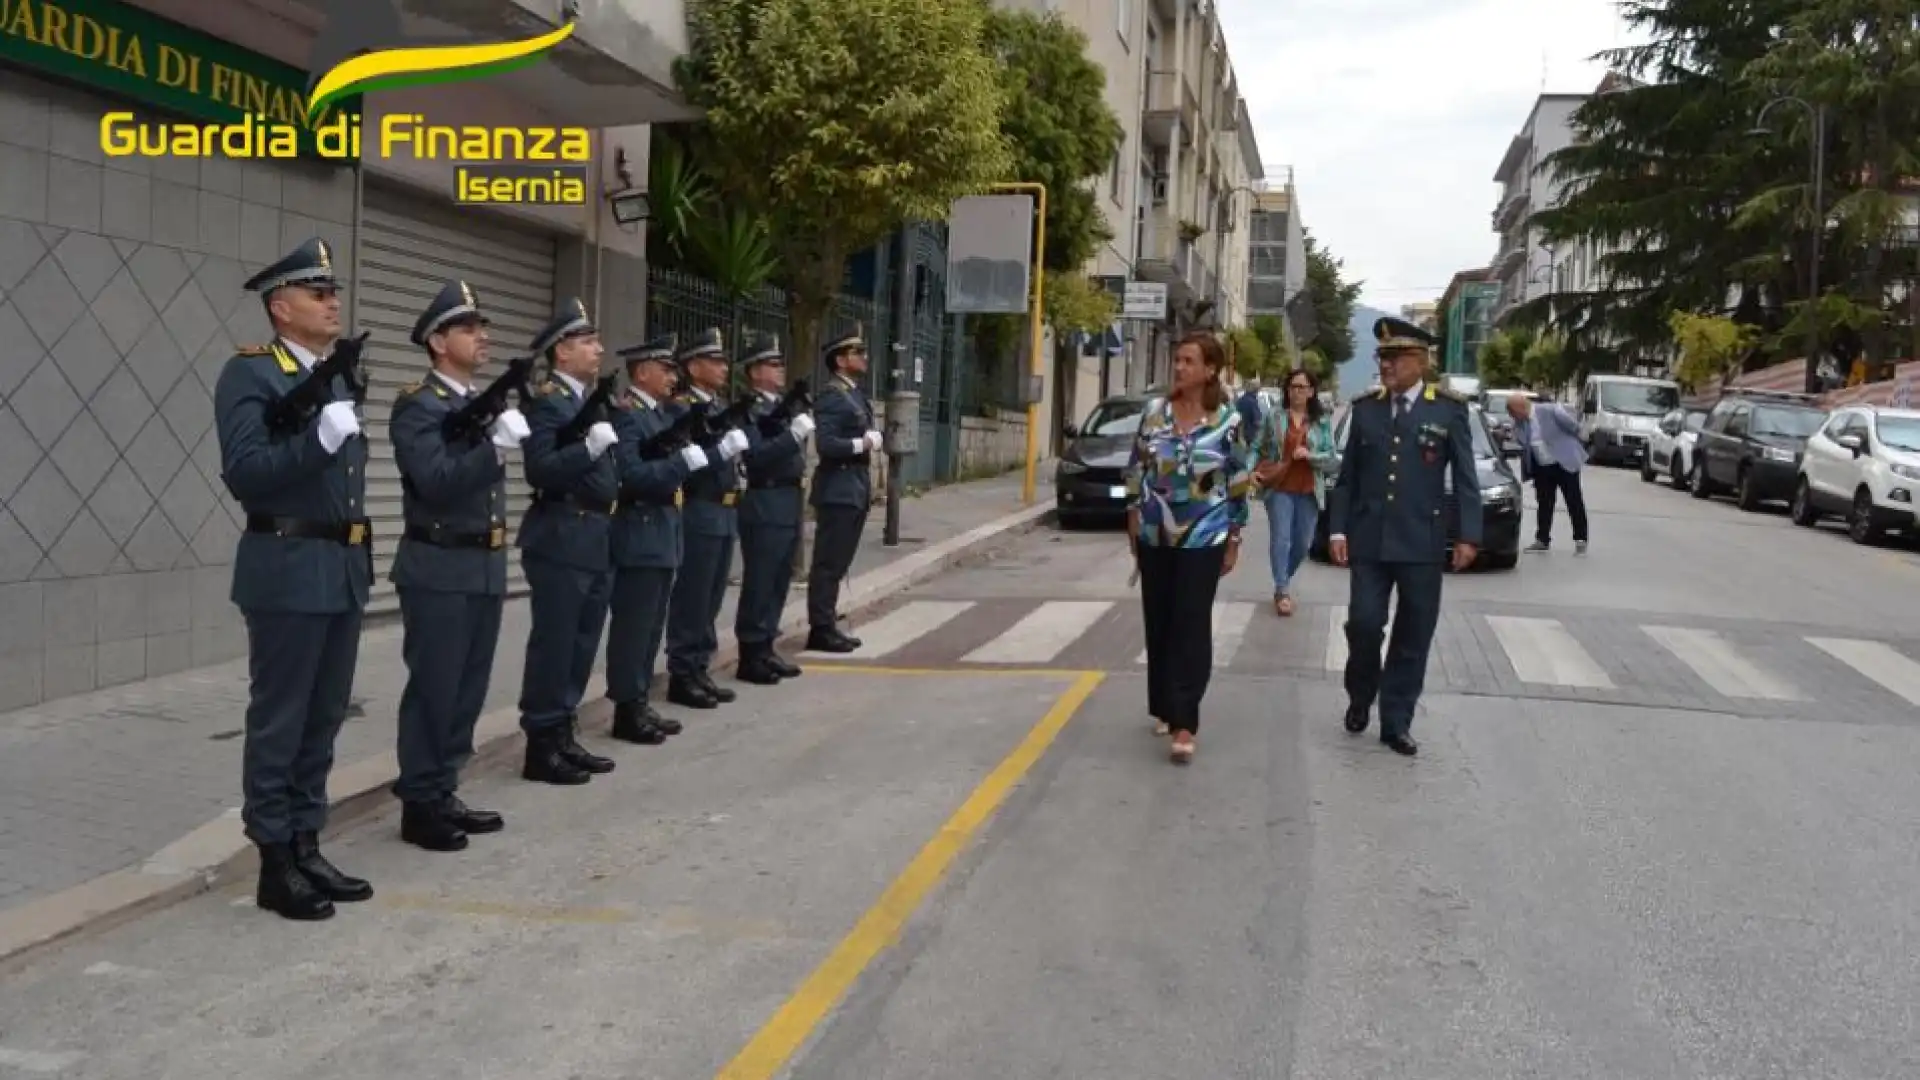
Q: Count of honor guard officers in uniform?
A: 7